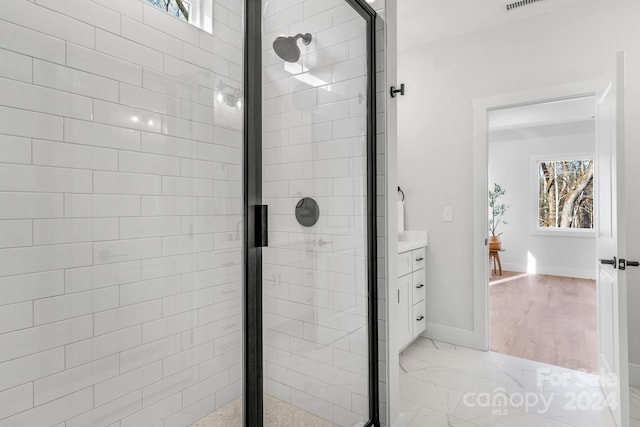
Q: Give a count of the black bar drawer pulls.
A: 3